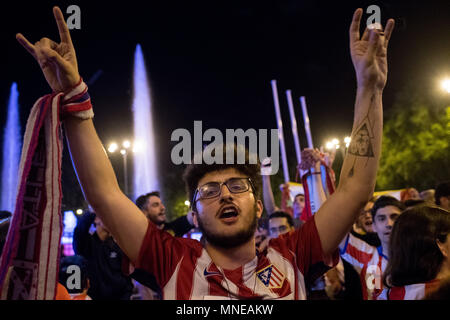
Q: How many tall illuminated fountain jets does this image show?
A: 2